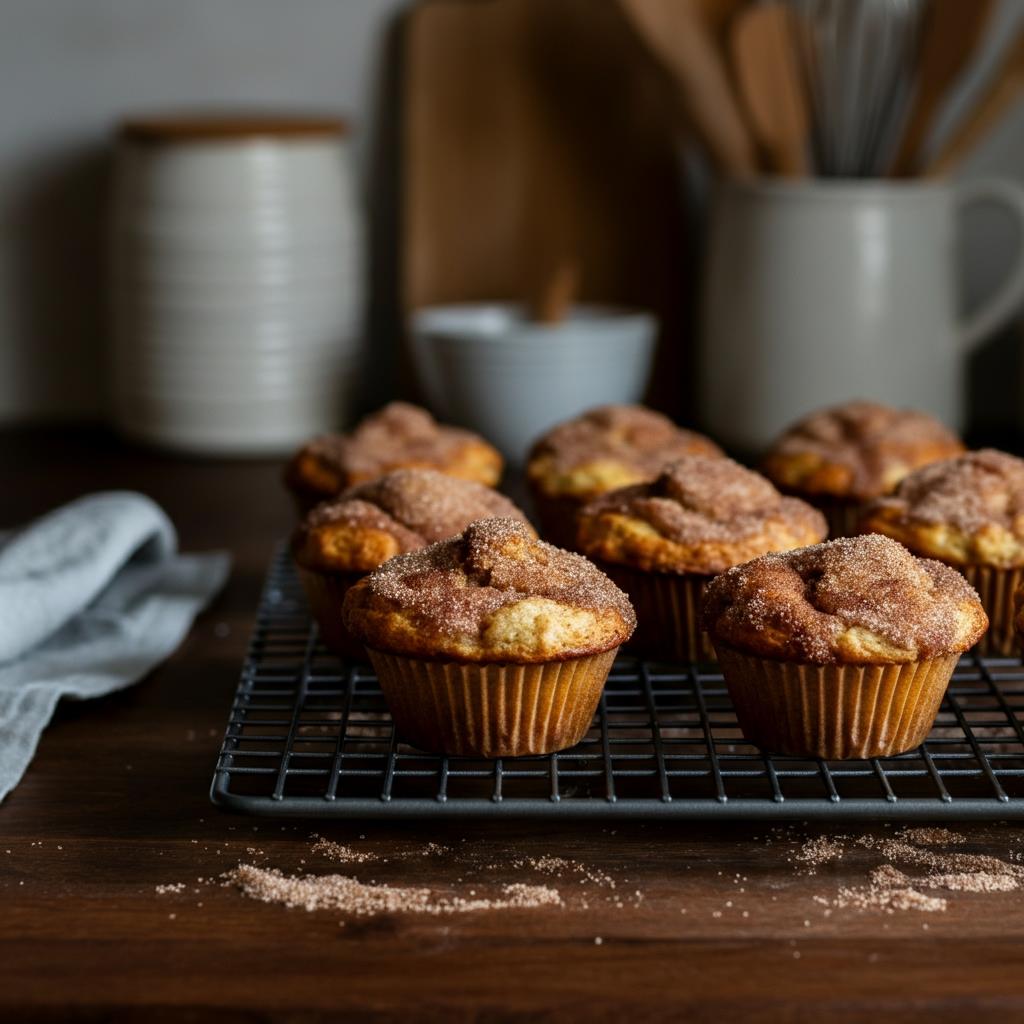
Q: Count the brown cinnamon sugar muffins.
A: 8